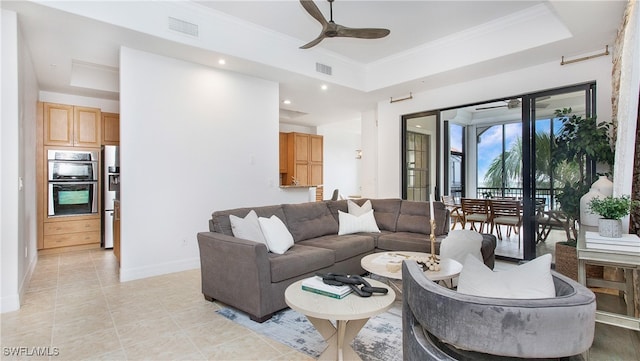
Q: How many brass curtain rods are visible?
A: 2